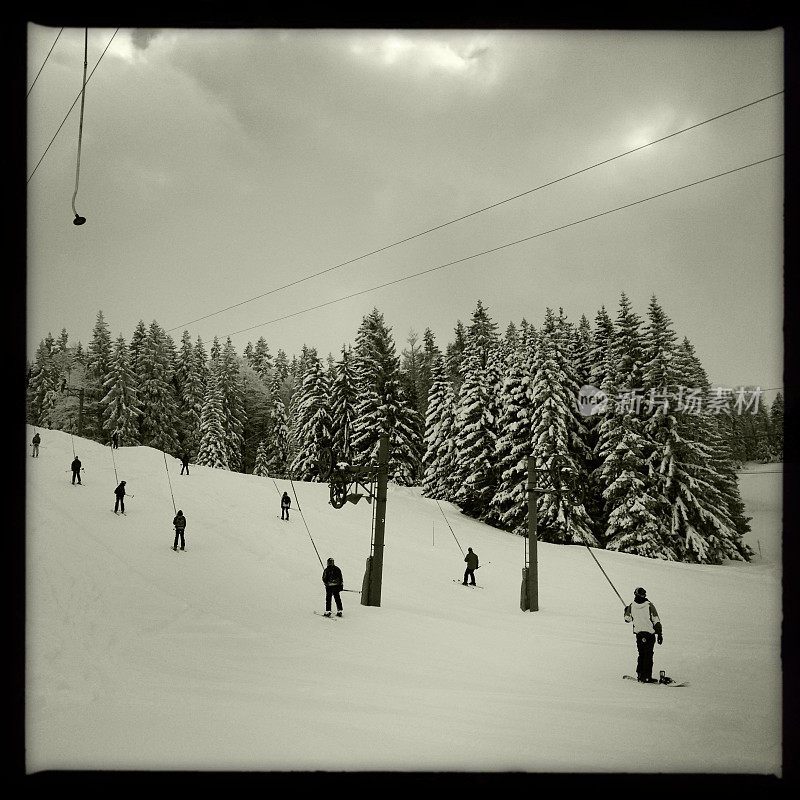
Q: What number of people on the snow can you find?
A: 10